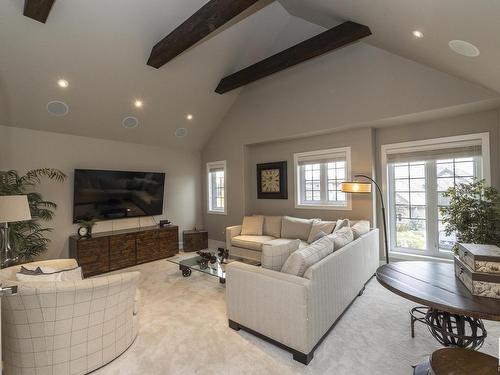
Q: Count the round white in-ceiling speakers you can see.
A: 4